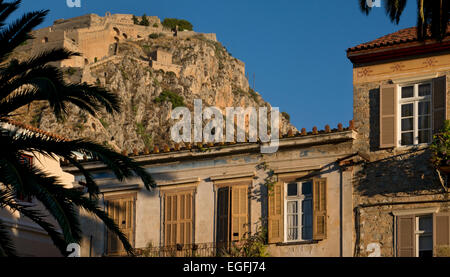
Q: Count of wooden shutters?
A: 12